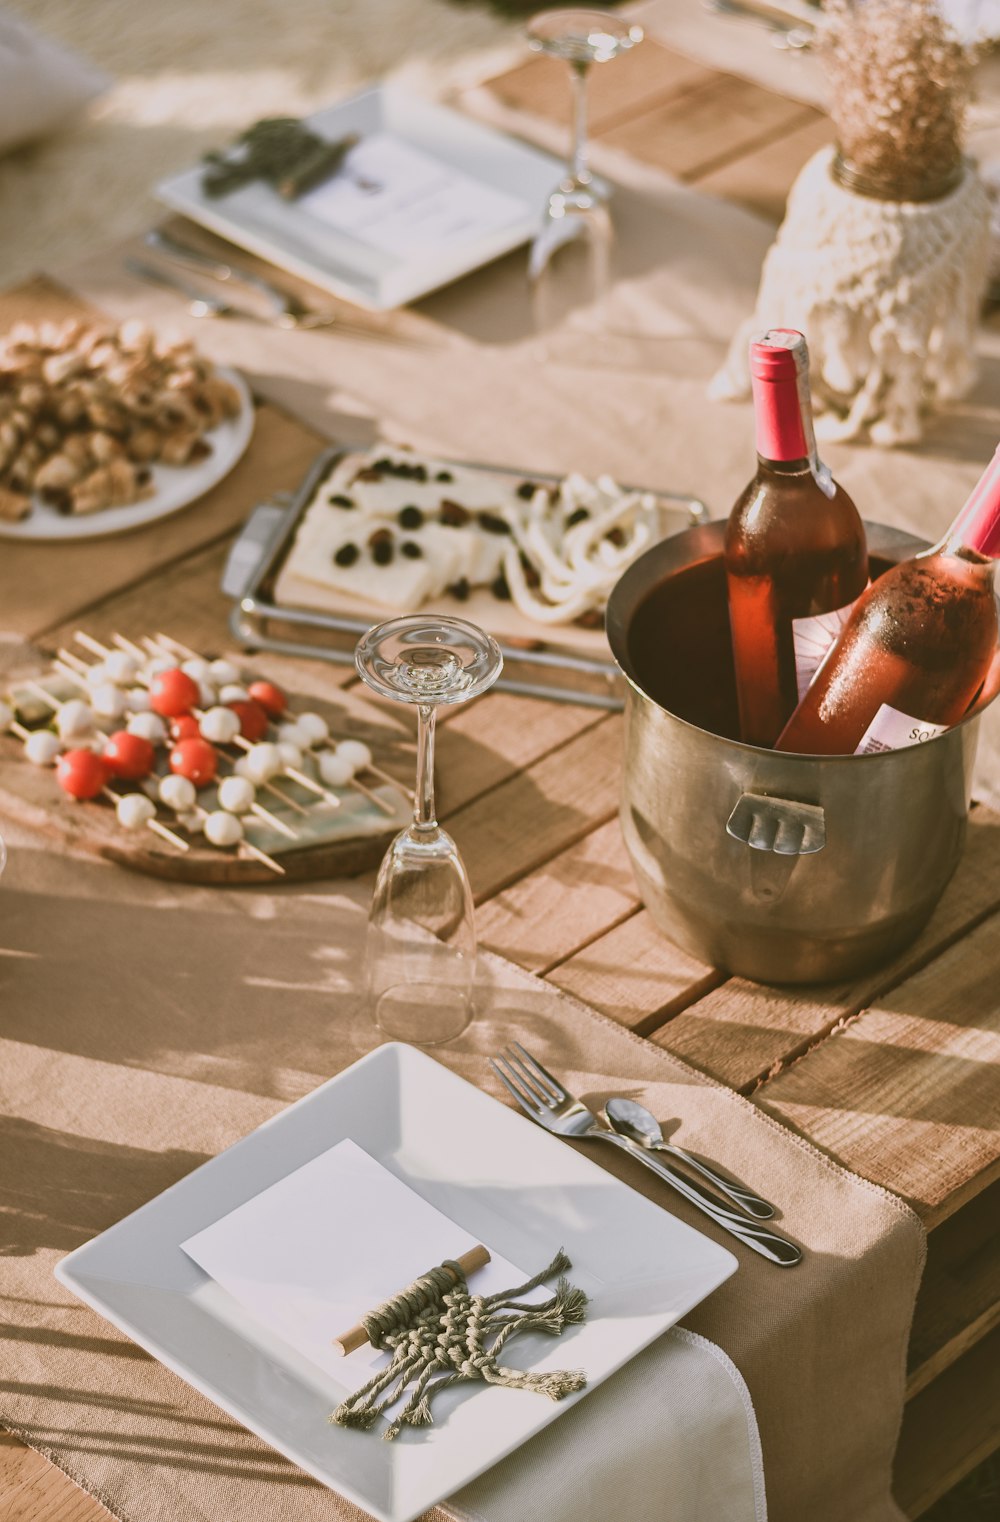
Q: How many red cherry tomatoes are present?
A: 7